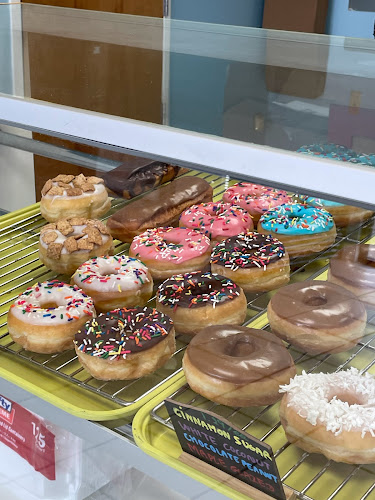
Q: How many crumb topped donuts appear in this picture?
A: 2